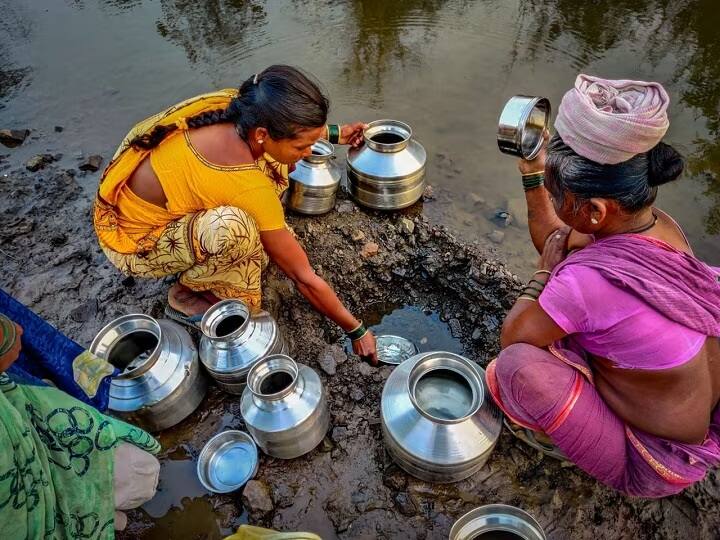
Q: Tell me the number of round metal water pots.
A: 7